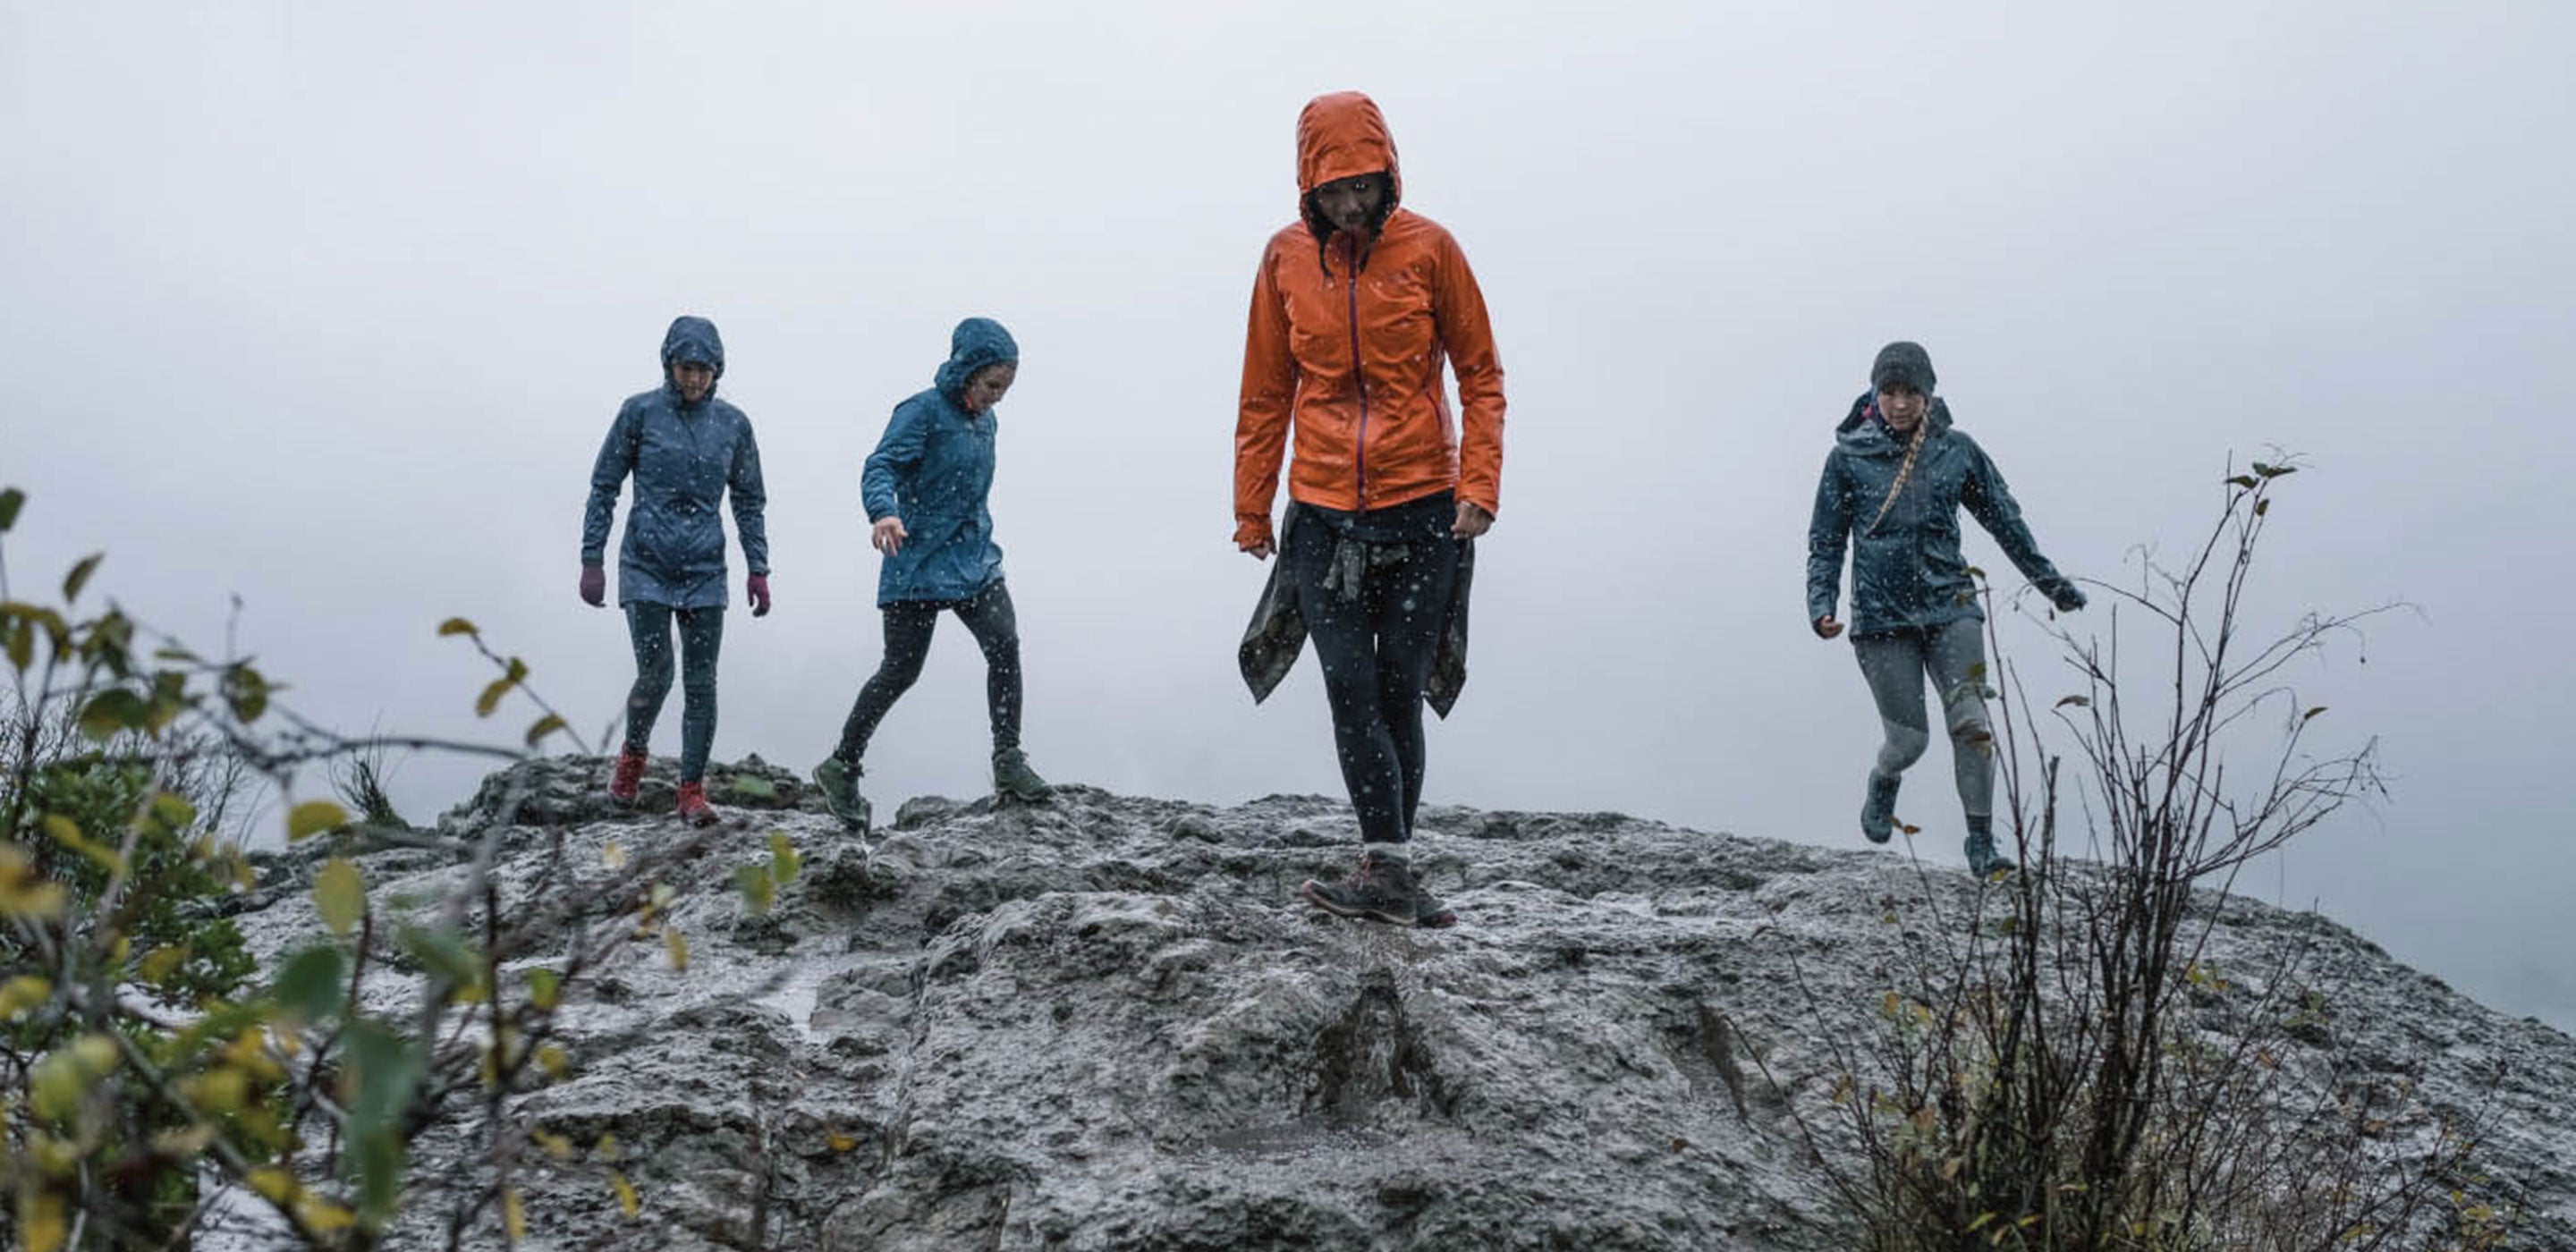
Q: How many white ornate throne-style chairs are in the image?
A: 0